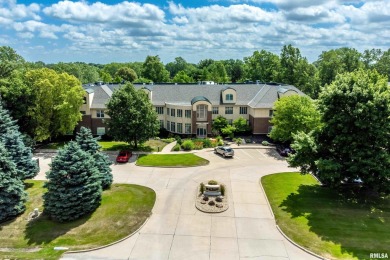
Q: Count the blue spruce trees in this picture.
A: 4